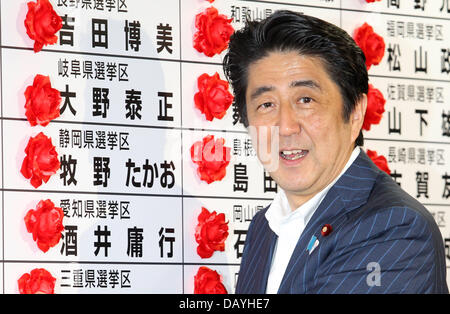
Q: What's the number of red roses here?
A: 13